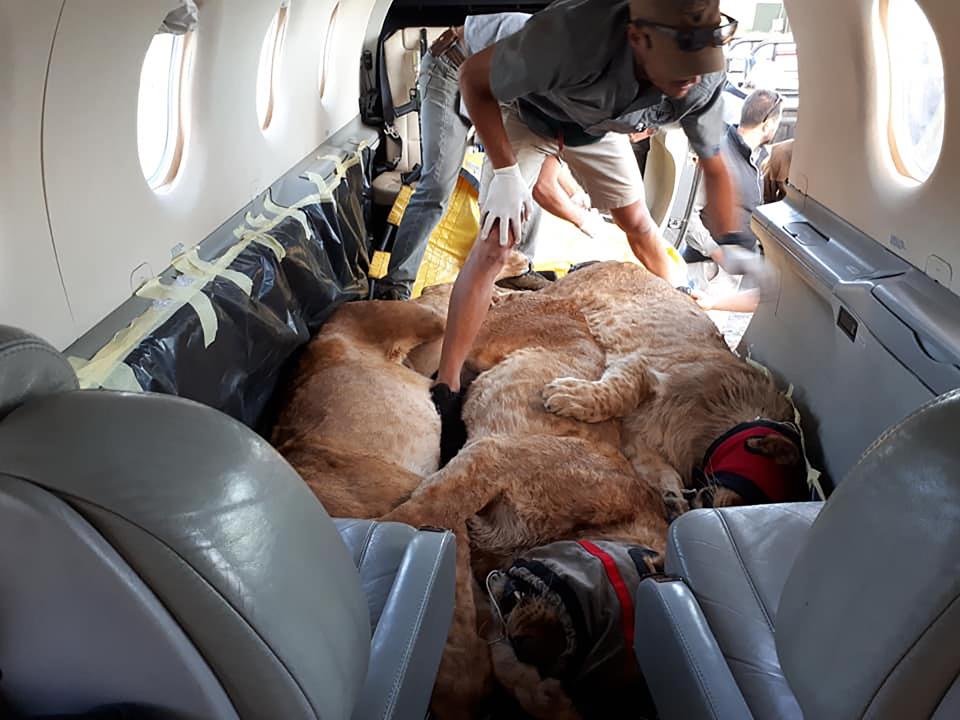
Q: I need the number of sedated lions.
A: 3